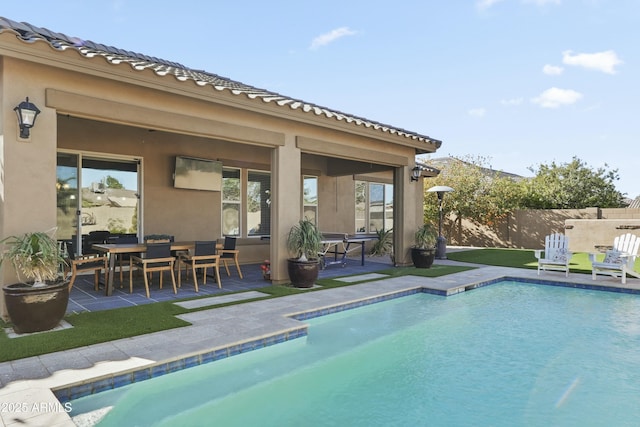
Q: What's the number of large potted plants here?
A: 3